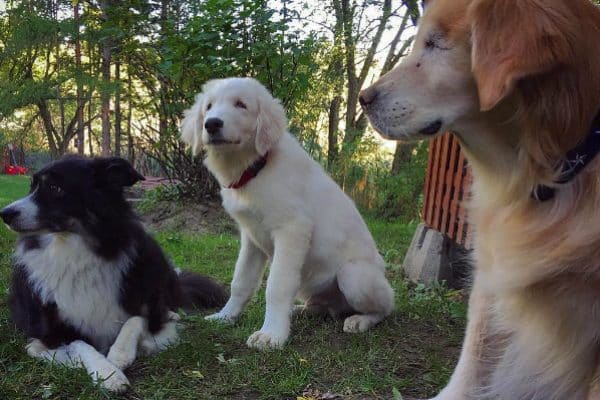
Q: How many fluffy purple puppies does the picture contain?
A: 0